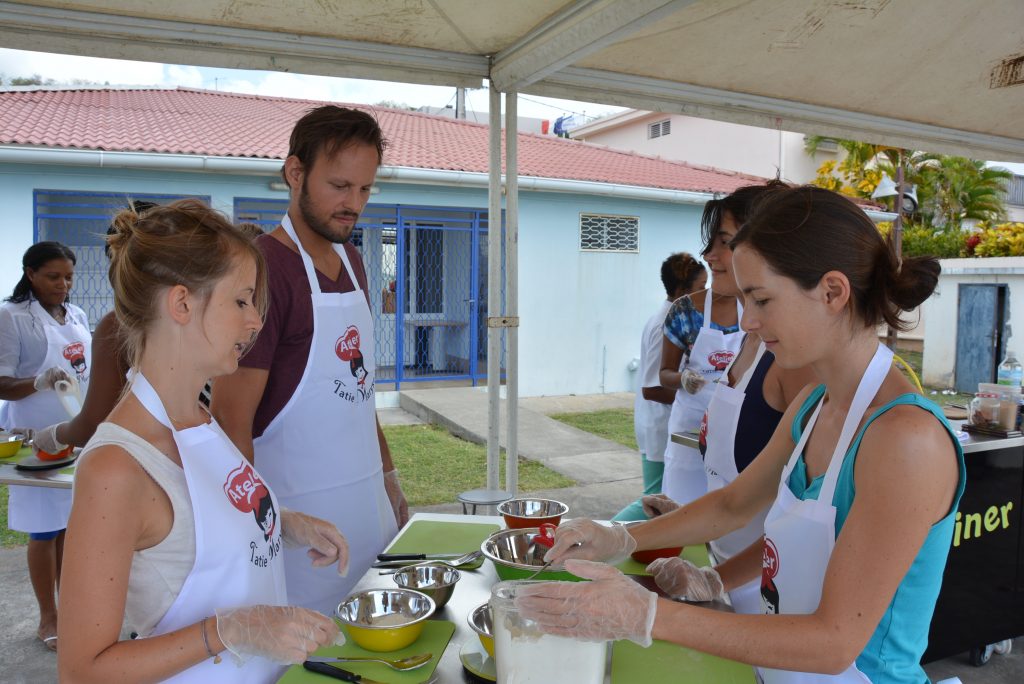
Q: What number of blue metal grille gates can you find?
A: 2